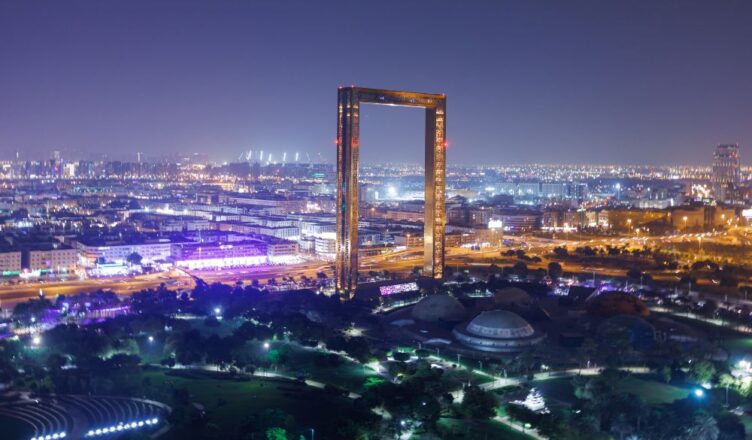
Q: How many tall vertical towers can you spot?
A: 2